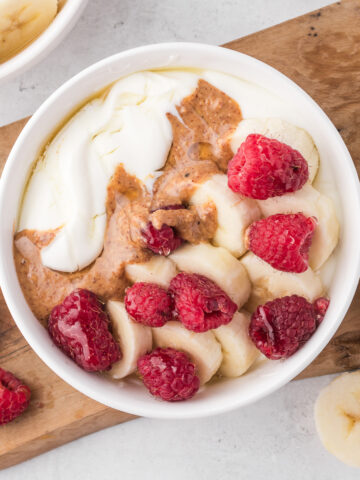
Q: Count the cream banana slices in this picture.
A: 11